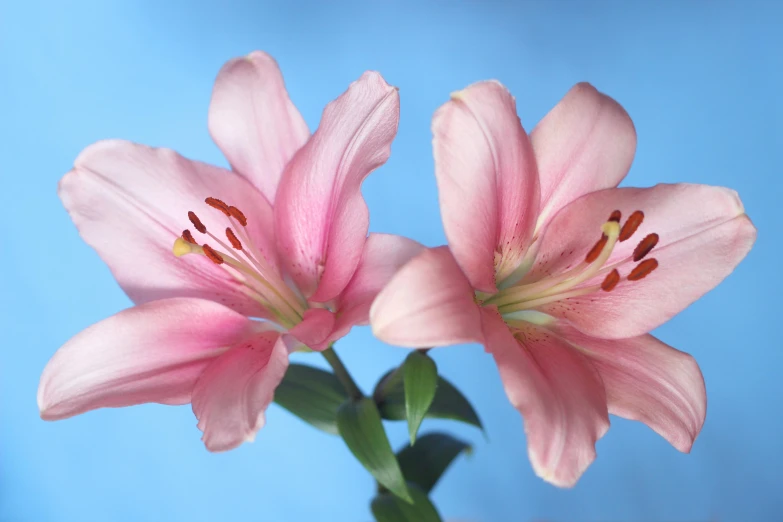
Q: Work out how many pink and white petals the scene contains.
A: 12